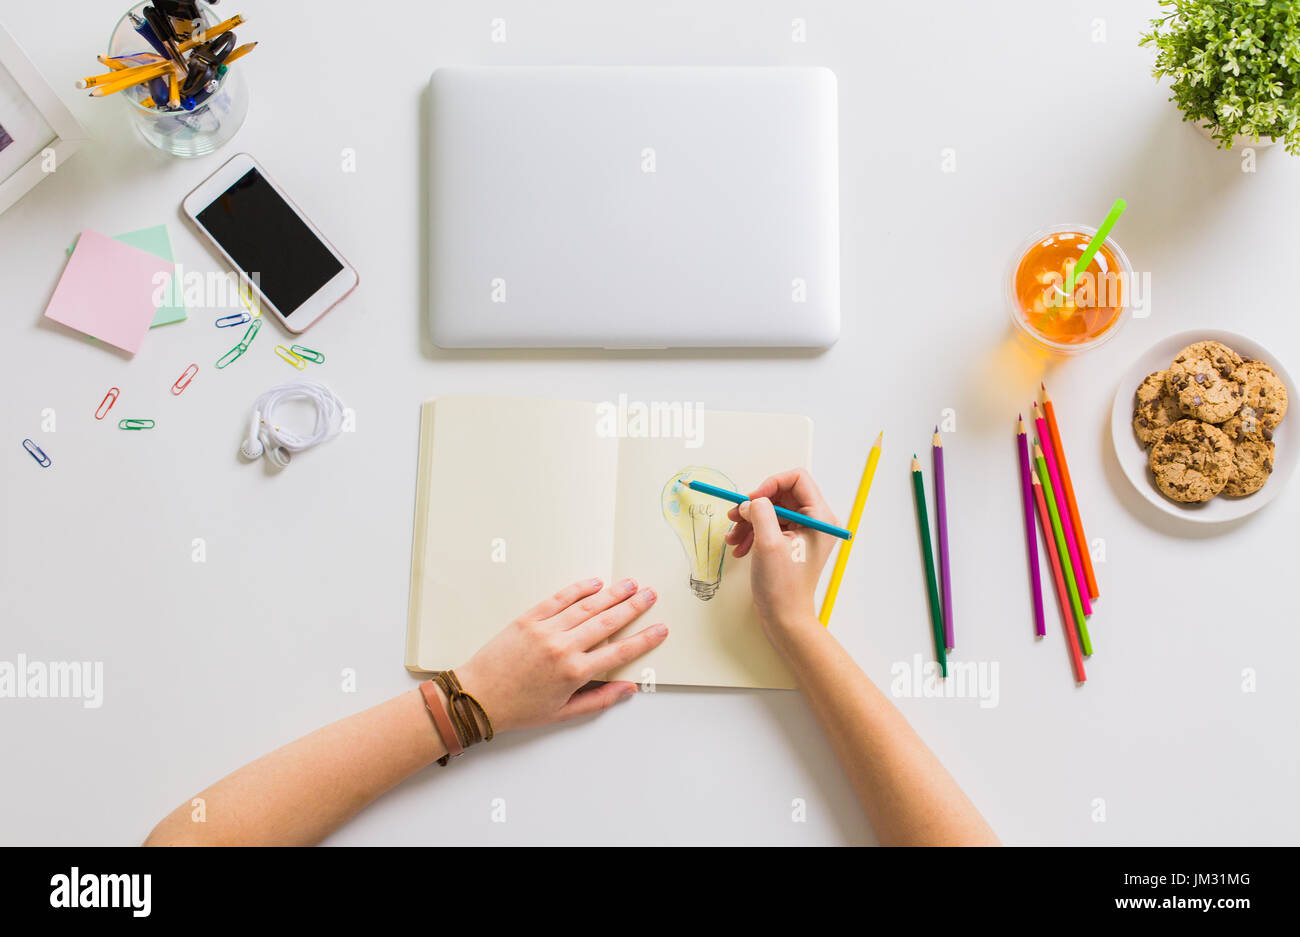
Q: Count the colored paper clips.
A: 10